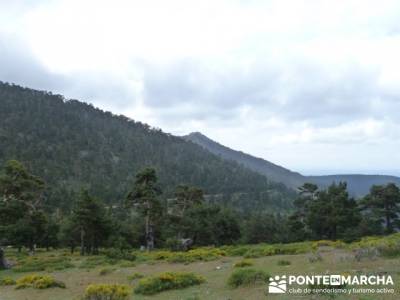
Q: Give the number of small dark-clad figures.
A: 0